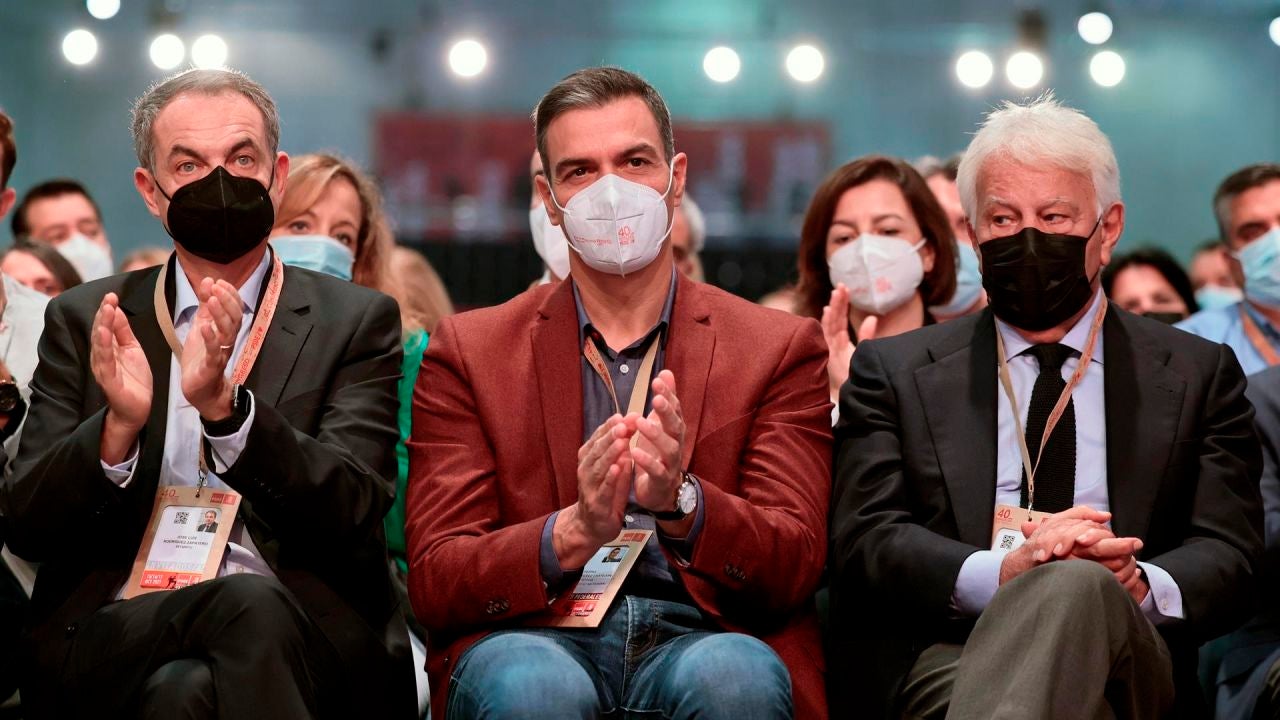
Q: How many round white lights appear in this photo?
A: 12